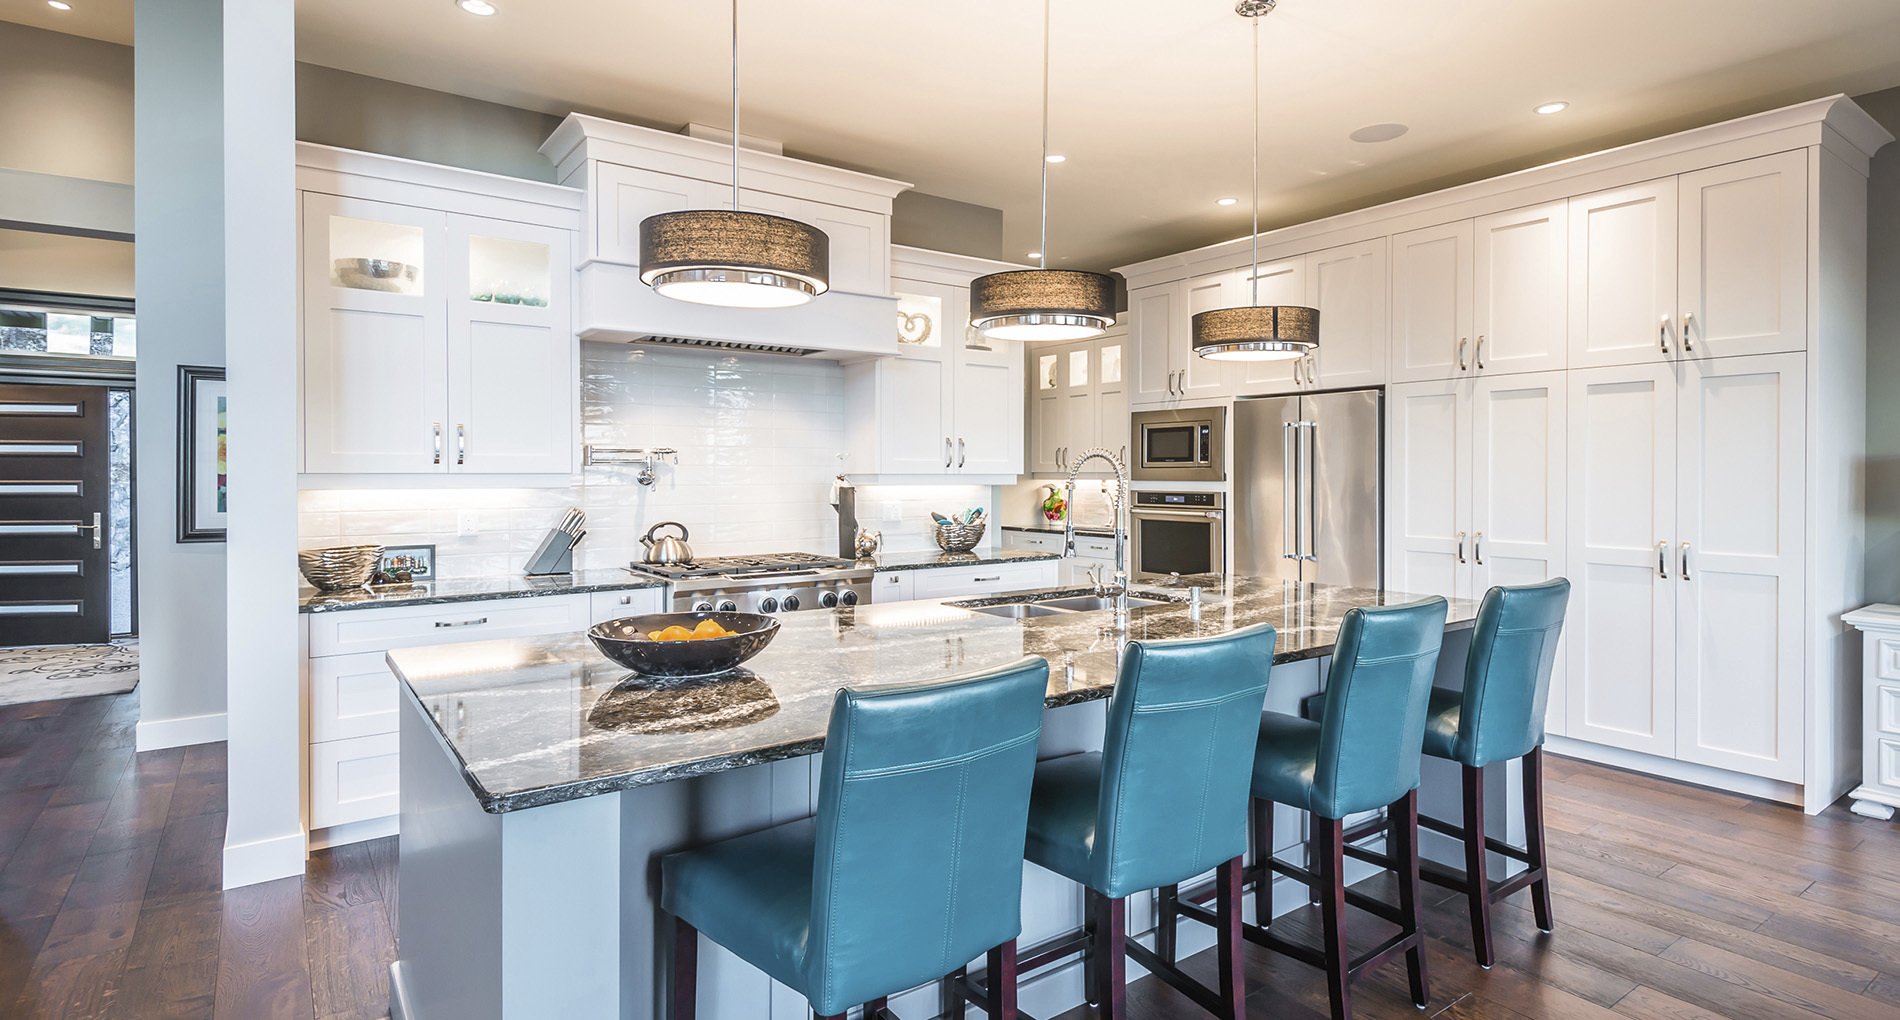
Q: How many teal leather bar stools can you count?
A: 4